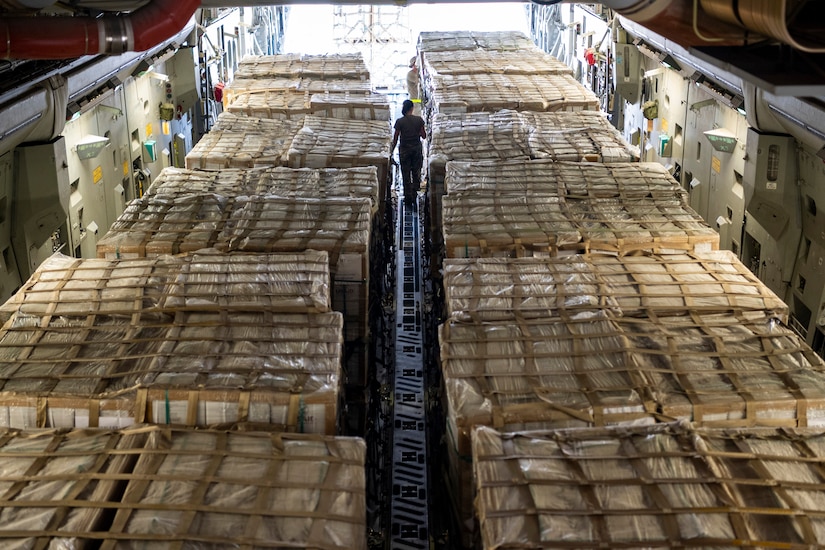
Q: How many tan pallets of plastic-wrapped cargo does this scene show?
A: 13